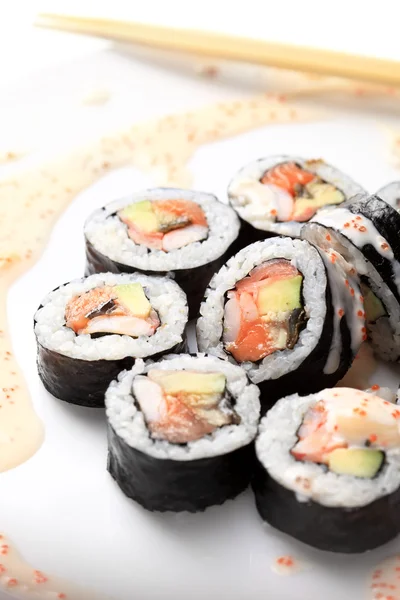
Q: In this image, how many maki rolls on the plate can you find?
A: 8